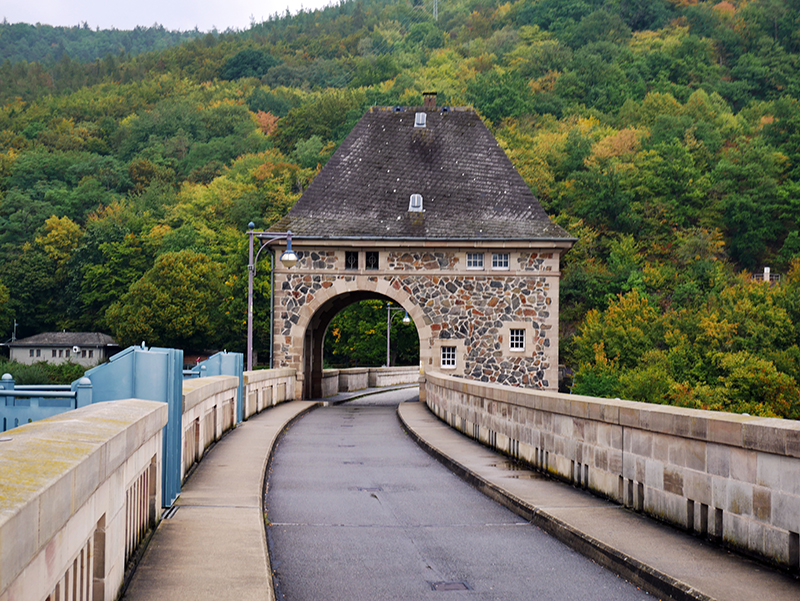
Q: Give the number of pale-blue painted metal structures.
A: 2